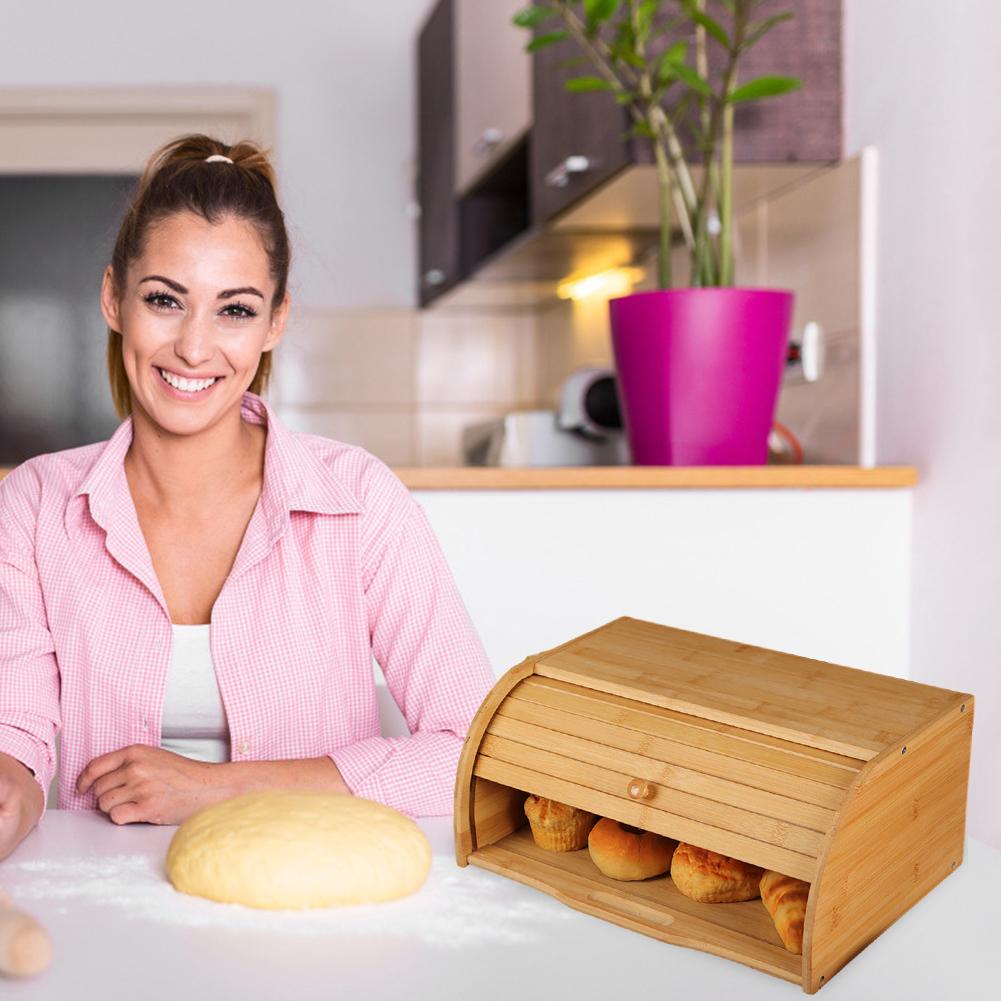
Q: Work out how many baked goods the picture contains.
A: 4